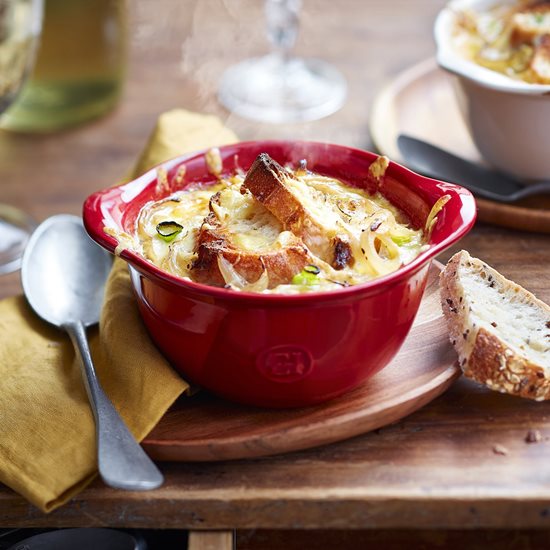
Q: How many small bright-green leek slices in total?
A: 3